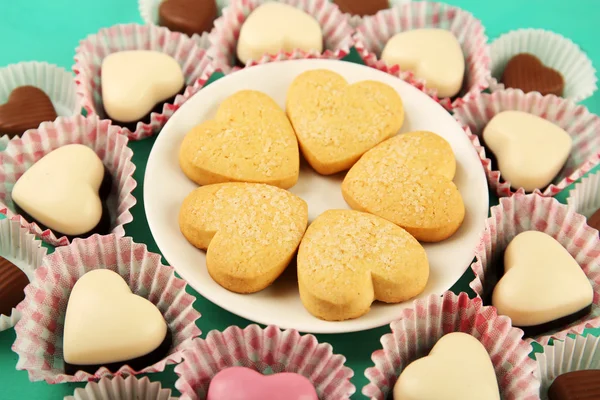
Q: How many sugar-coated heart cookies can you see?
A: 5